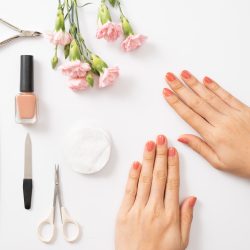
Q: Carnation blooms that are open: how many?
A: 6